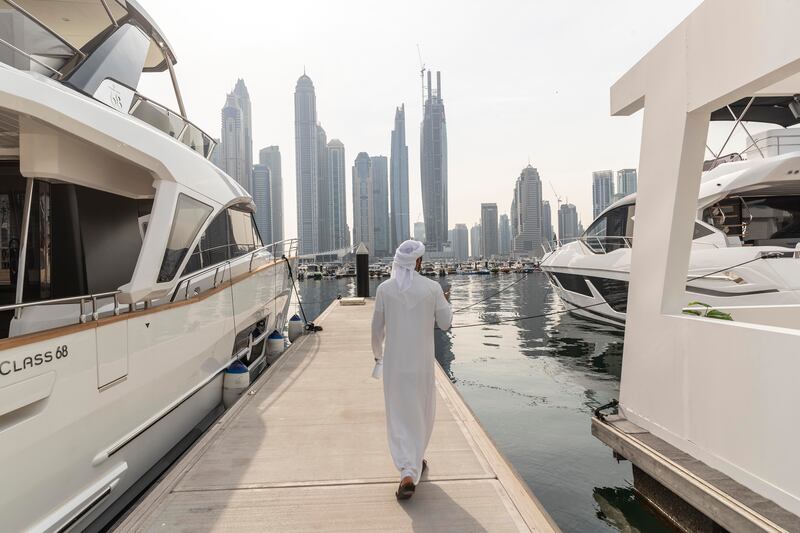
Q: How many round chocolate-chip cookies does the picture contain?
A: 0